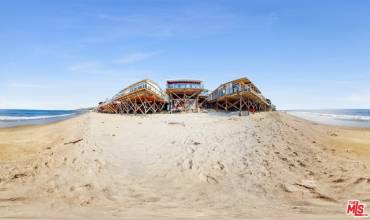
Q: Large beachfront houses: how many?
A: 3